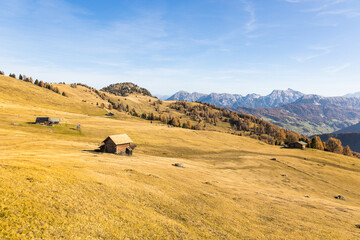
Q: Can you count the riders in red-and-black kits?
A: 0